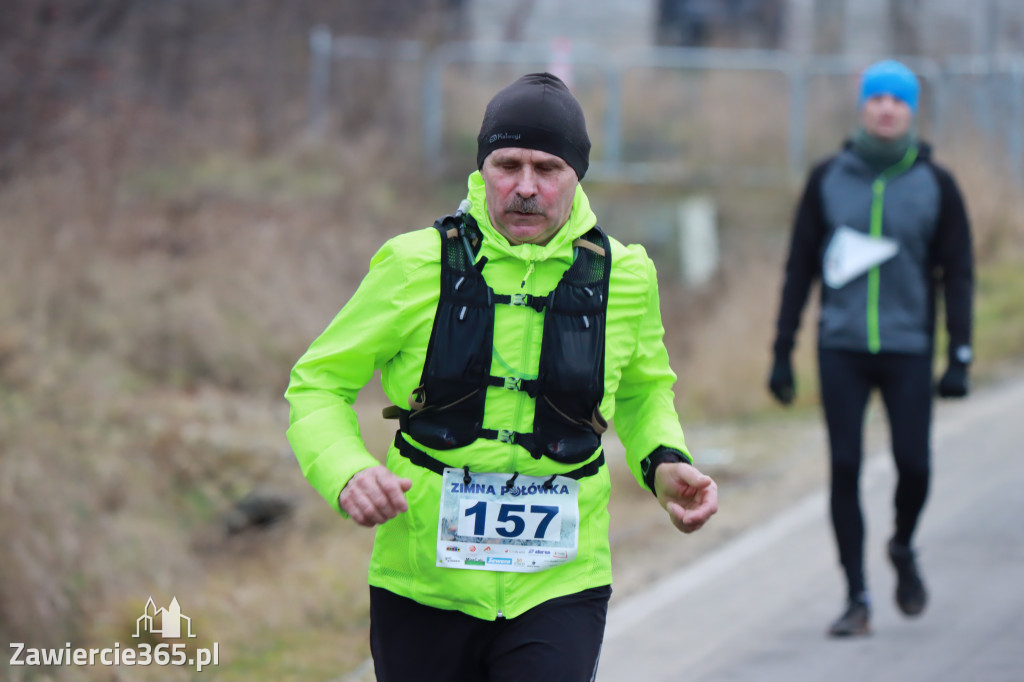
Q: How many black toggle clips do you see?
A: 3